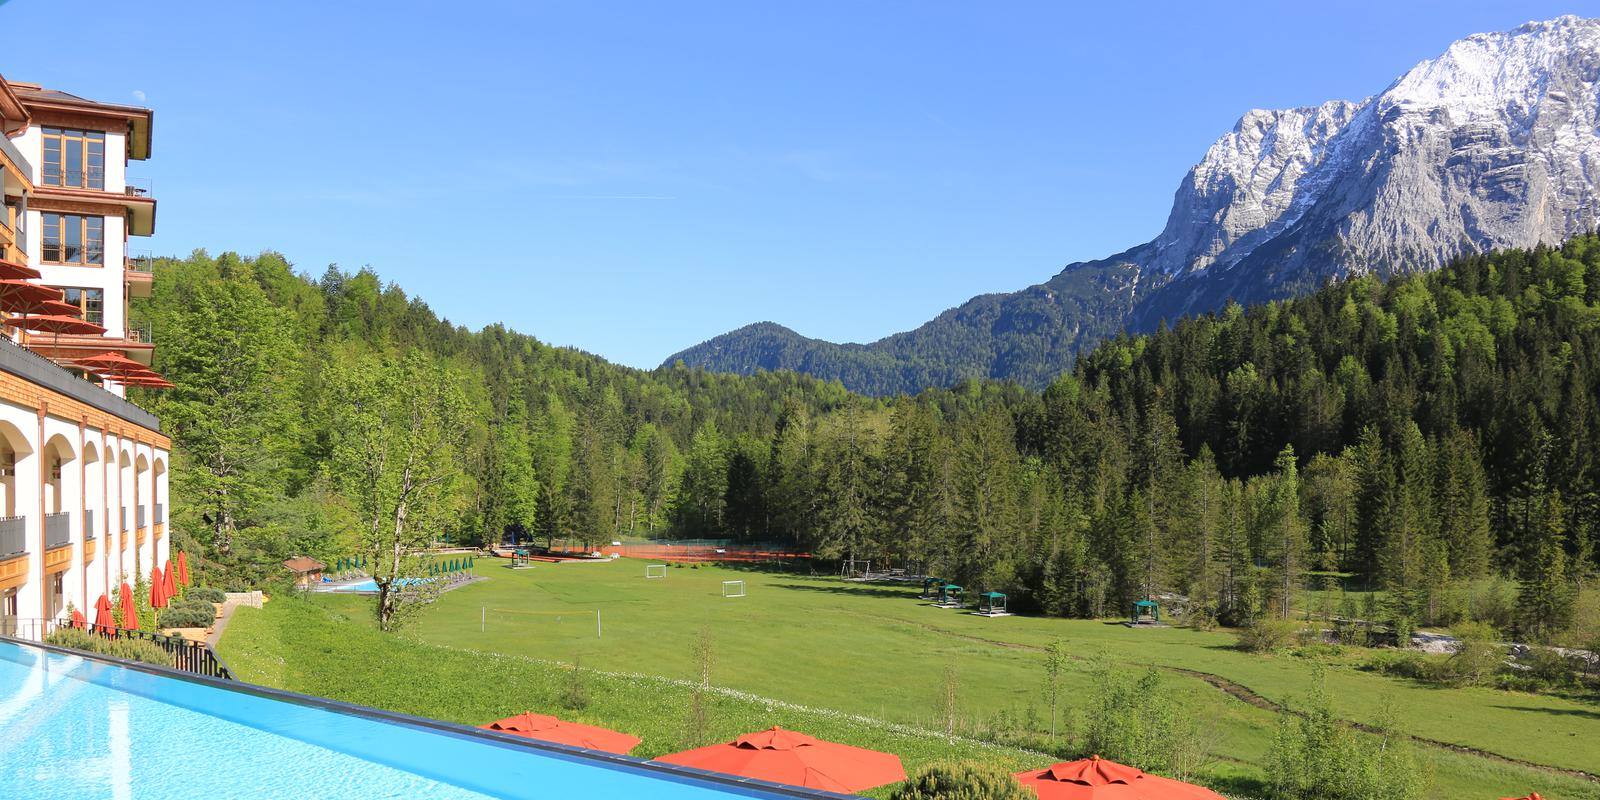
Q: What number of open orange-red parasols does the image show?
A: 12